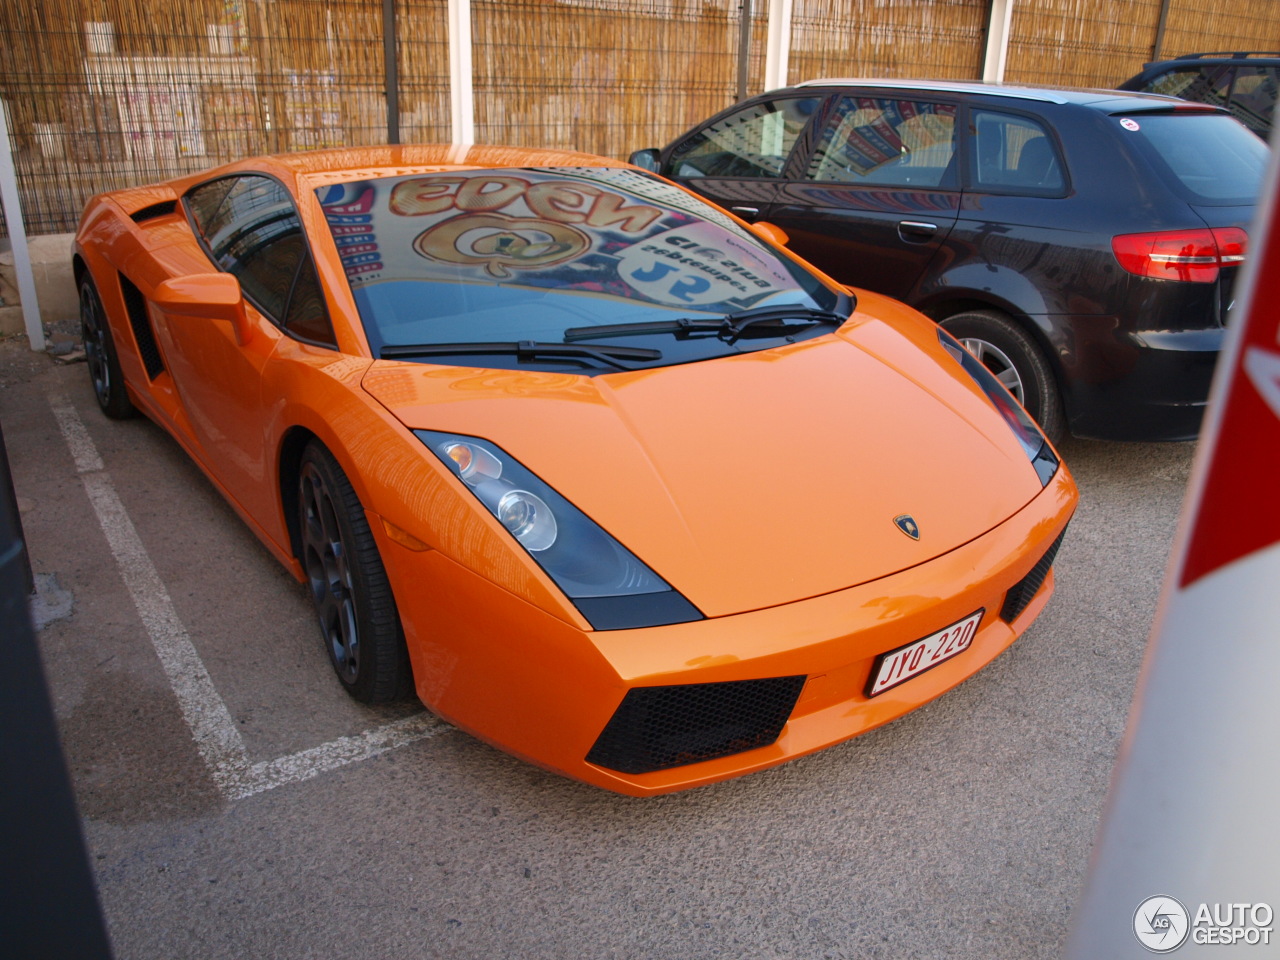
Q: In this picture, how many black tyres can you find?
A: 3